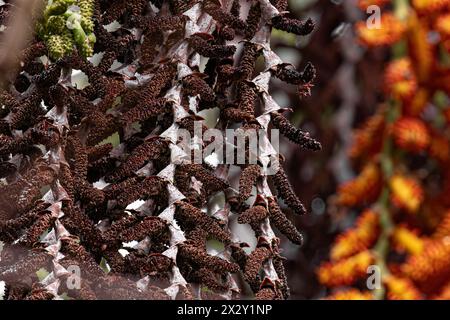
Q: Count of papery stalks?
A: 3